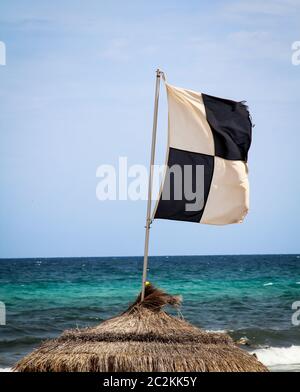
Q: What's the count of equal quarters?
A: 4